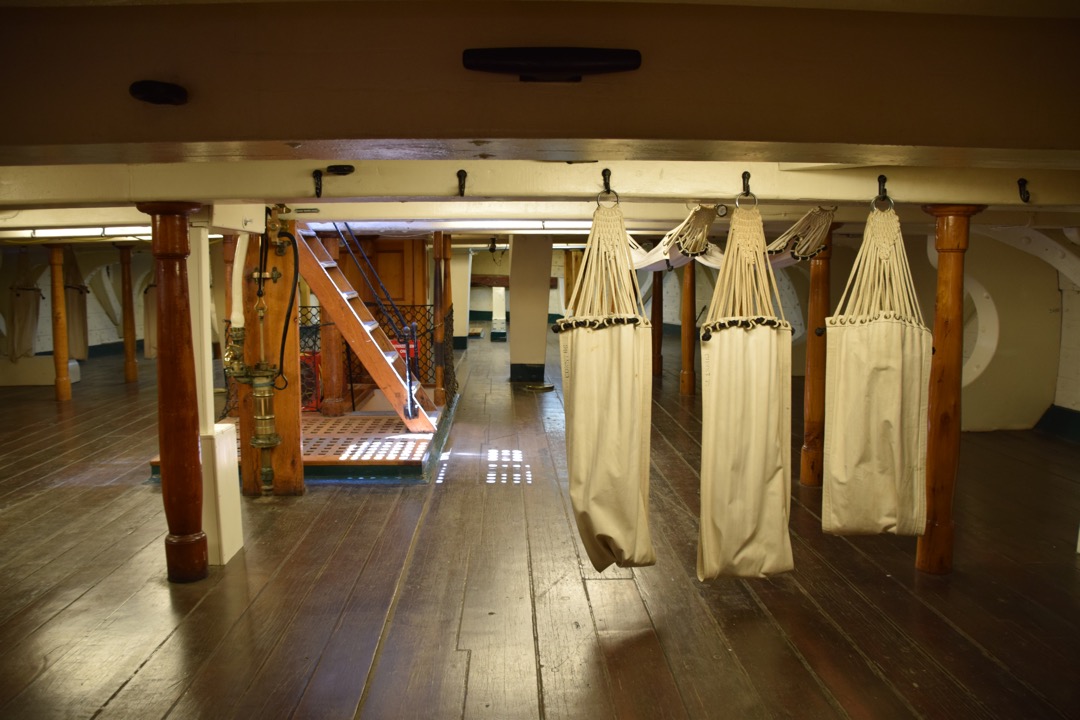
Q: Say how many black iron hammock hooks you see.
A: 6